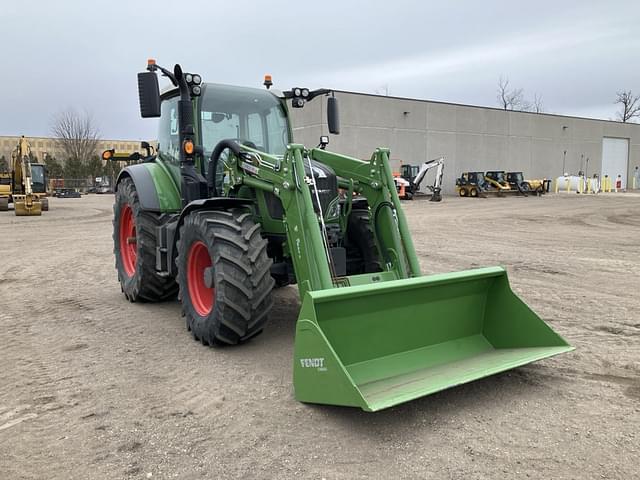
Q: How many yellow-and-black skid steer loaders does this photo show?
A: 3